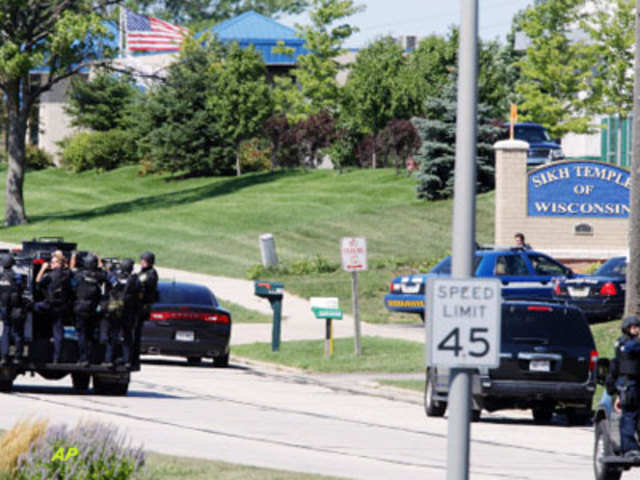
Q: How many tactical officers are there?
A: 6